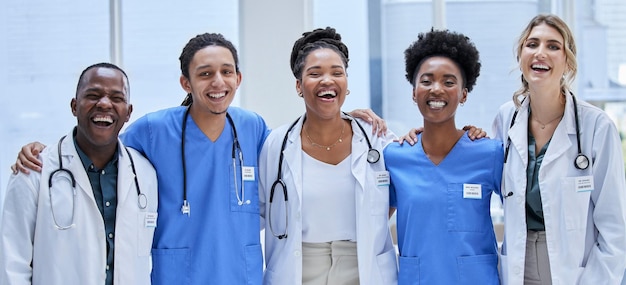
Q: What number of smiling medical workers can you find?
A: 5